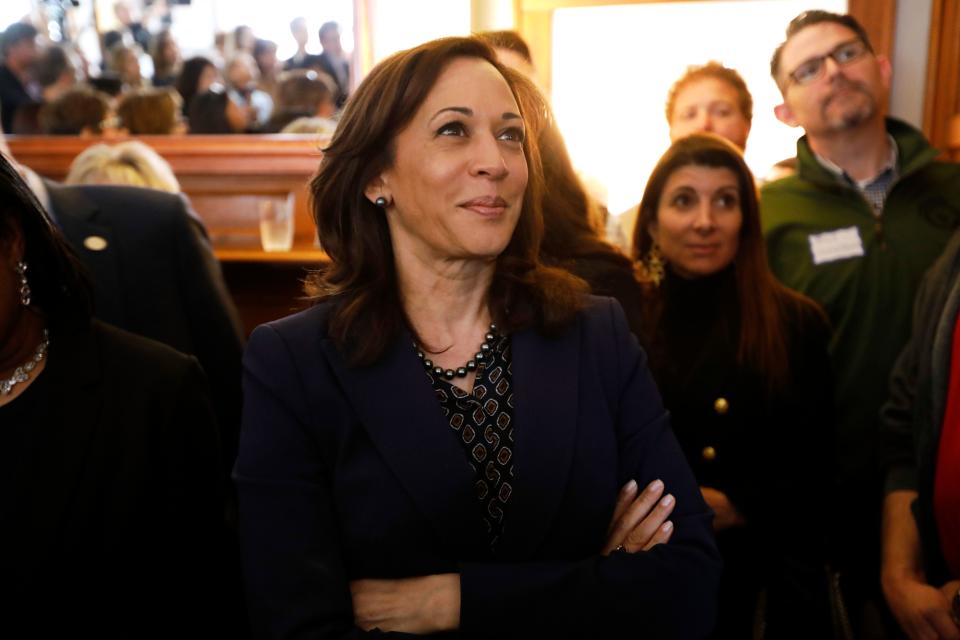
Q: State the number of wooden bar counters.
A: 1